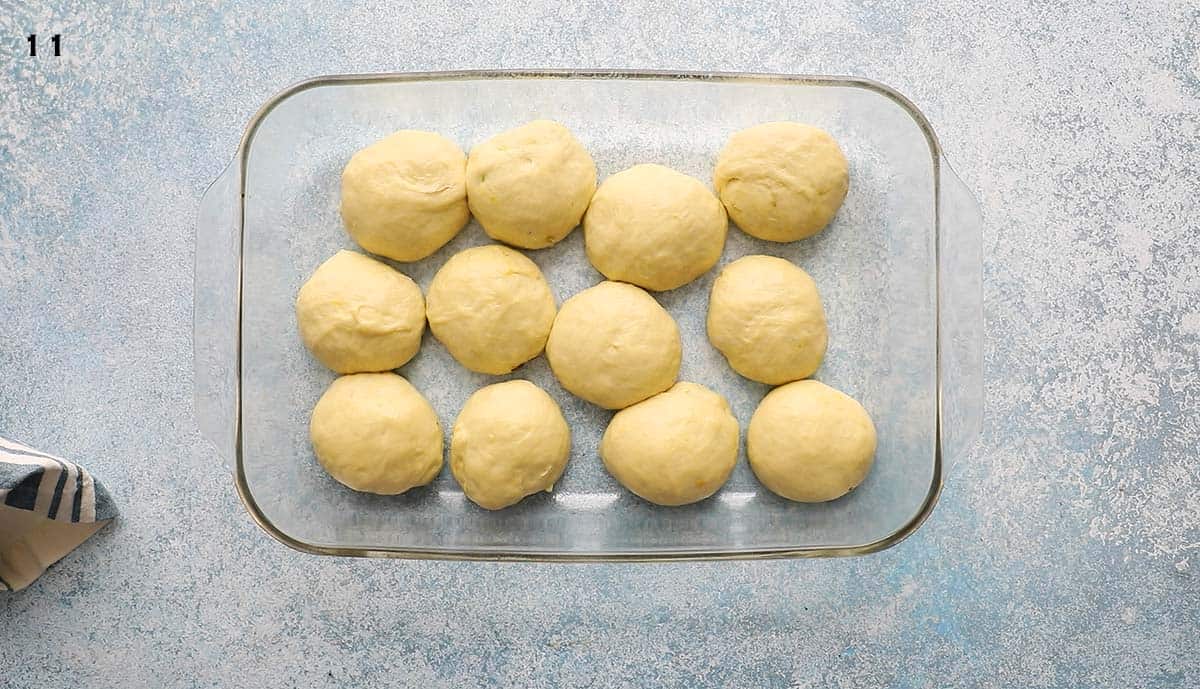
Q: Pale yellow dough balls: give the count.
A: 12